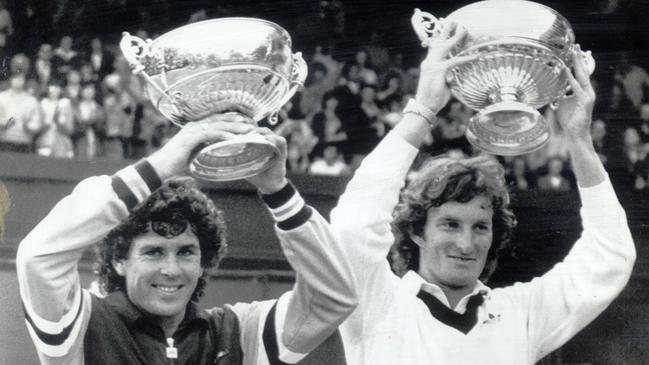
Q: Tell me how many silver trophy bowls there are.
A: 2